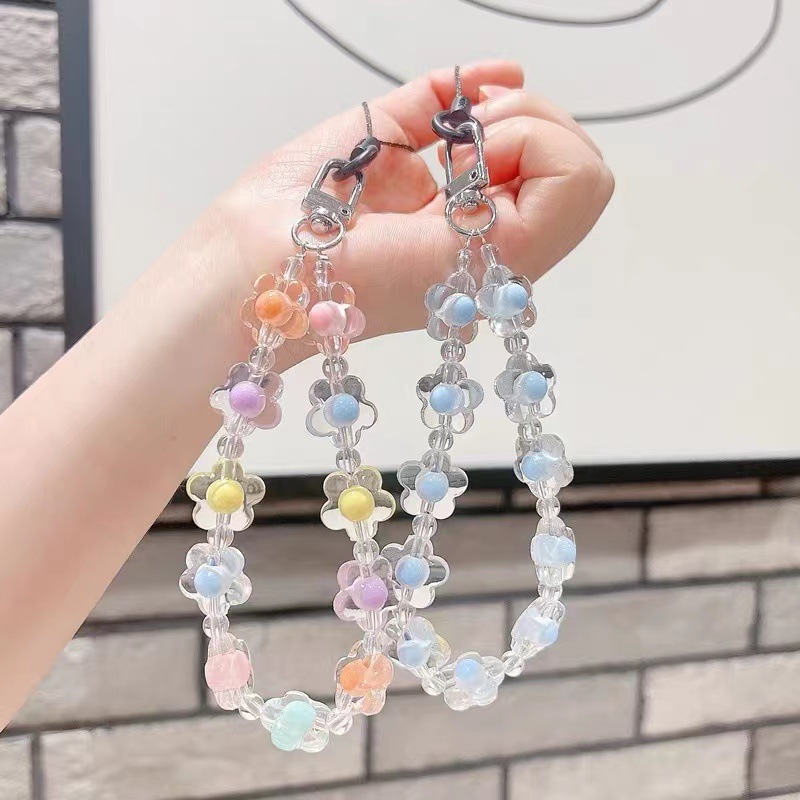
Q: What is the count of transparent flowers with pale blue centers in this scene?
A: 13